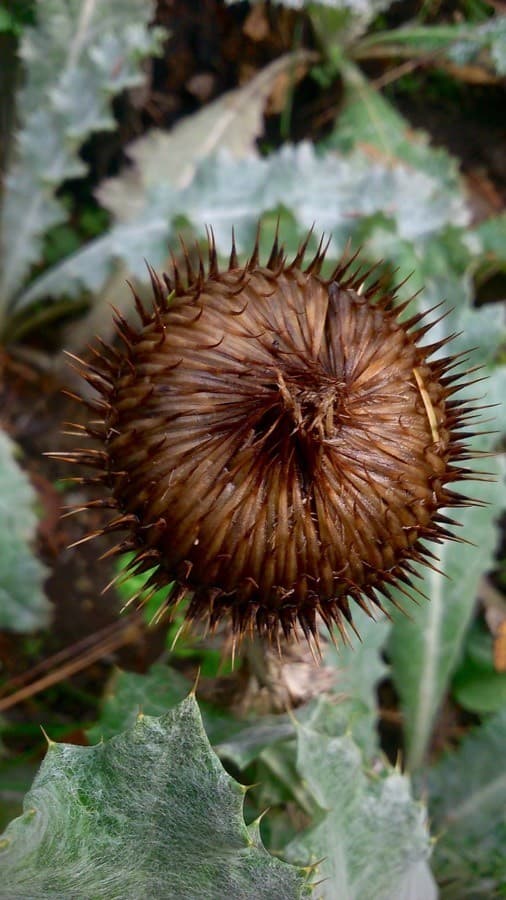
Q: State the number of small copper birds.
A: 0